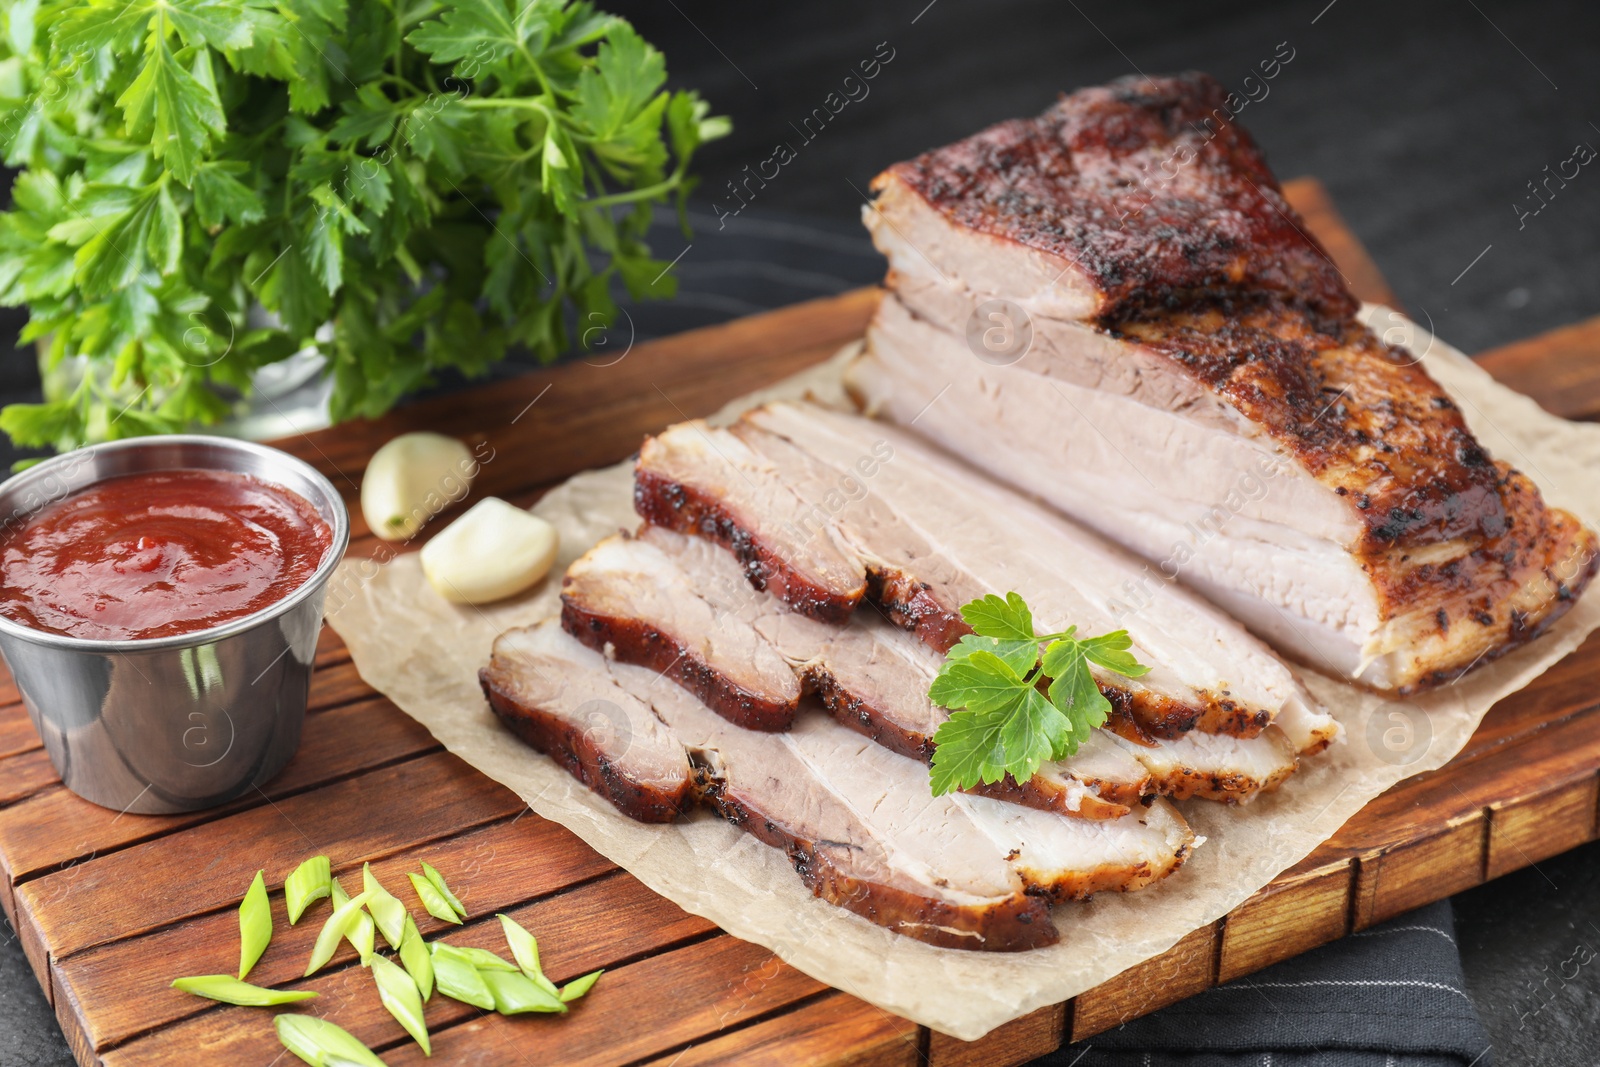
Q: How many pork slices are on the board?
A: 3